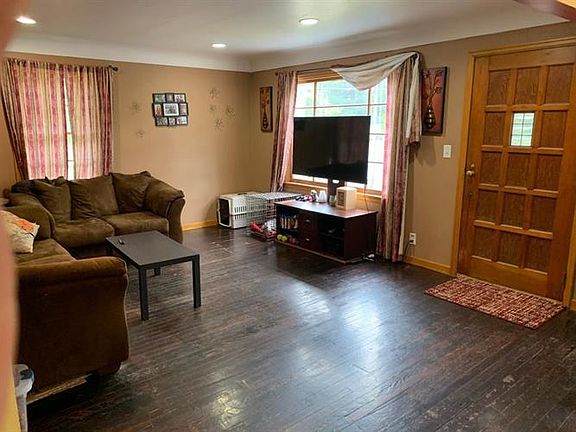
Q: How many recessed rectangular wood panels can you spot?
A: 14